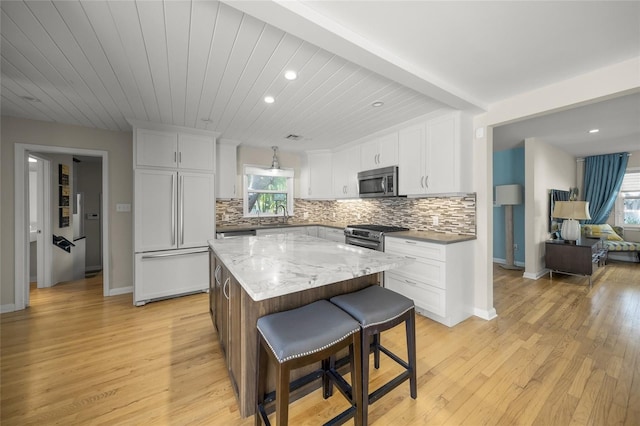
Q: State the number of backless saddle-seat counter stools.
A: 2